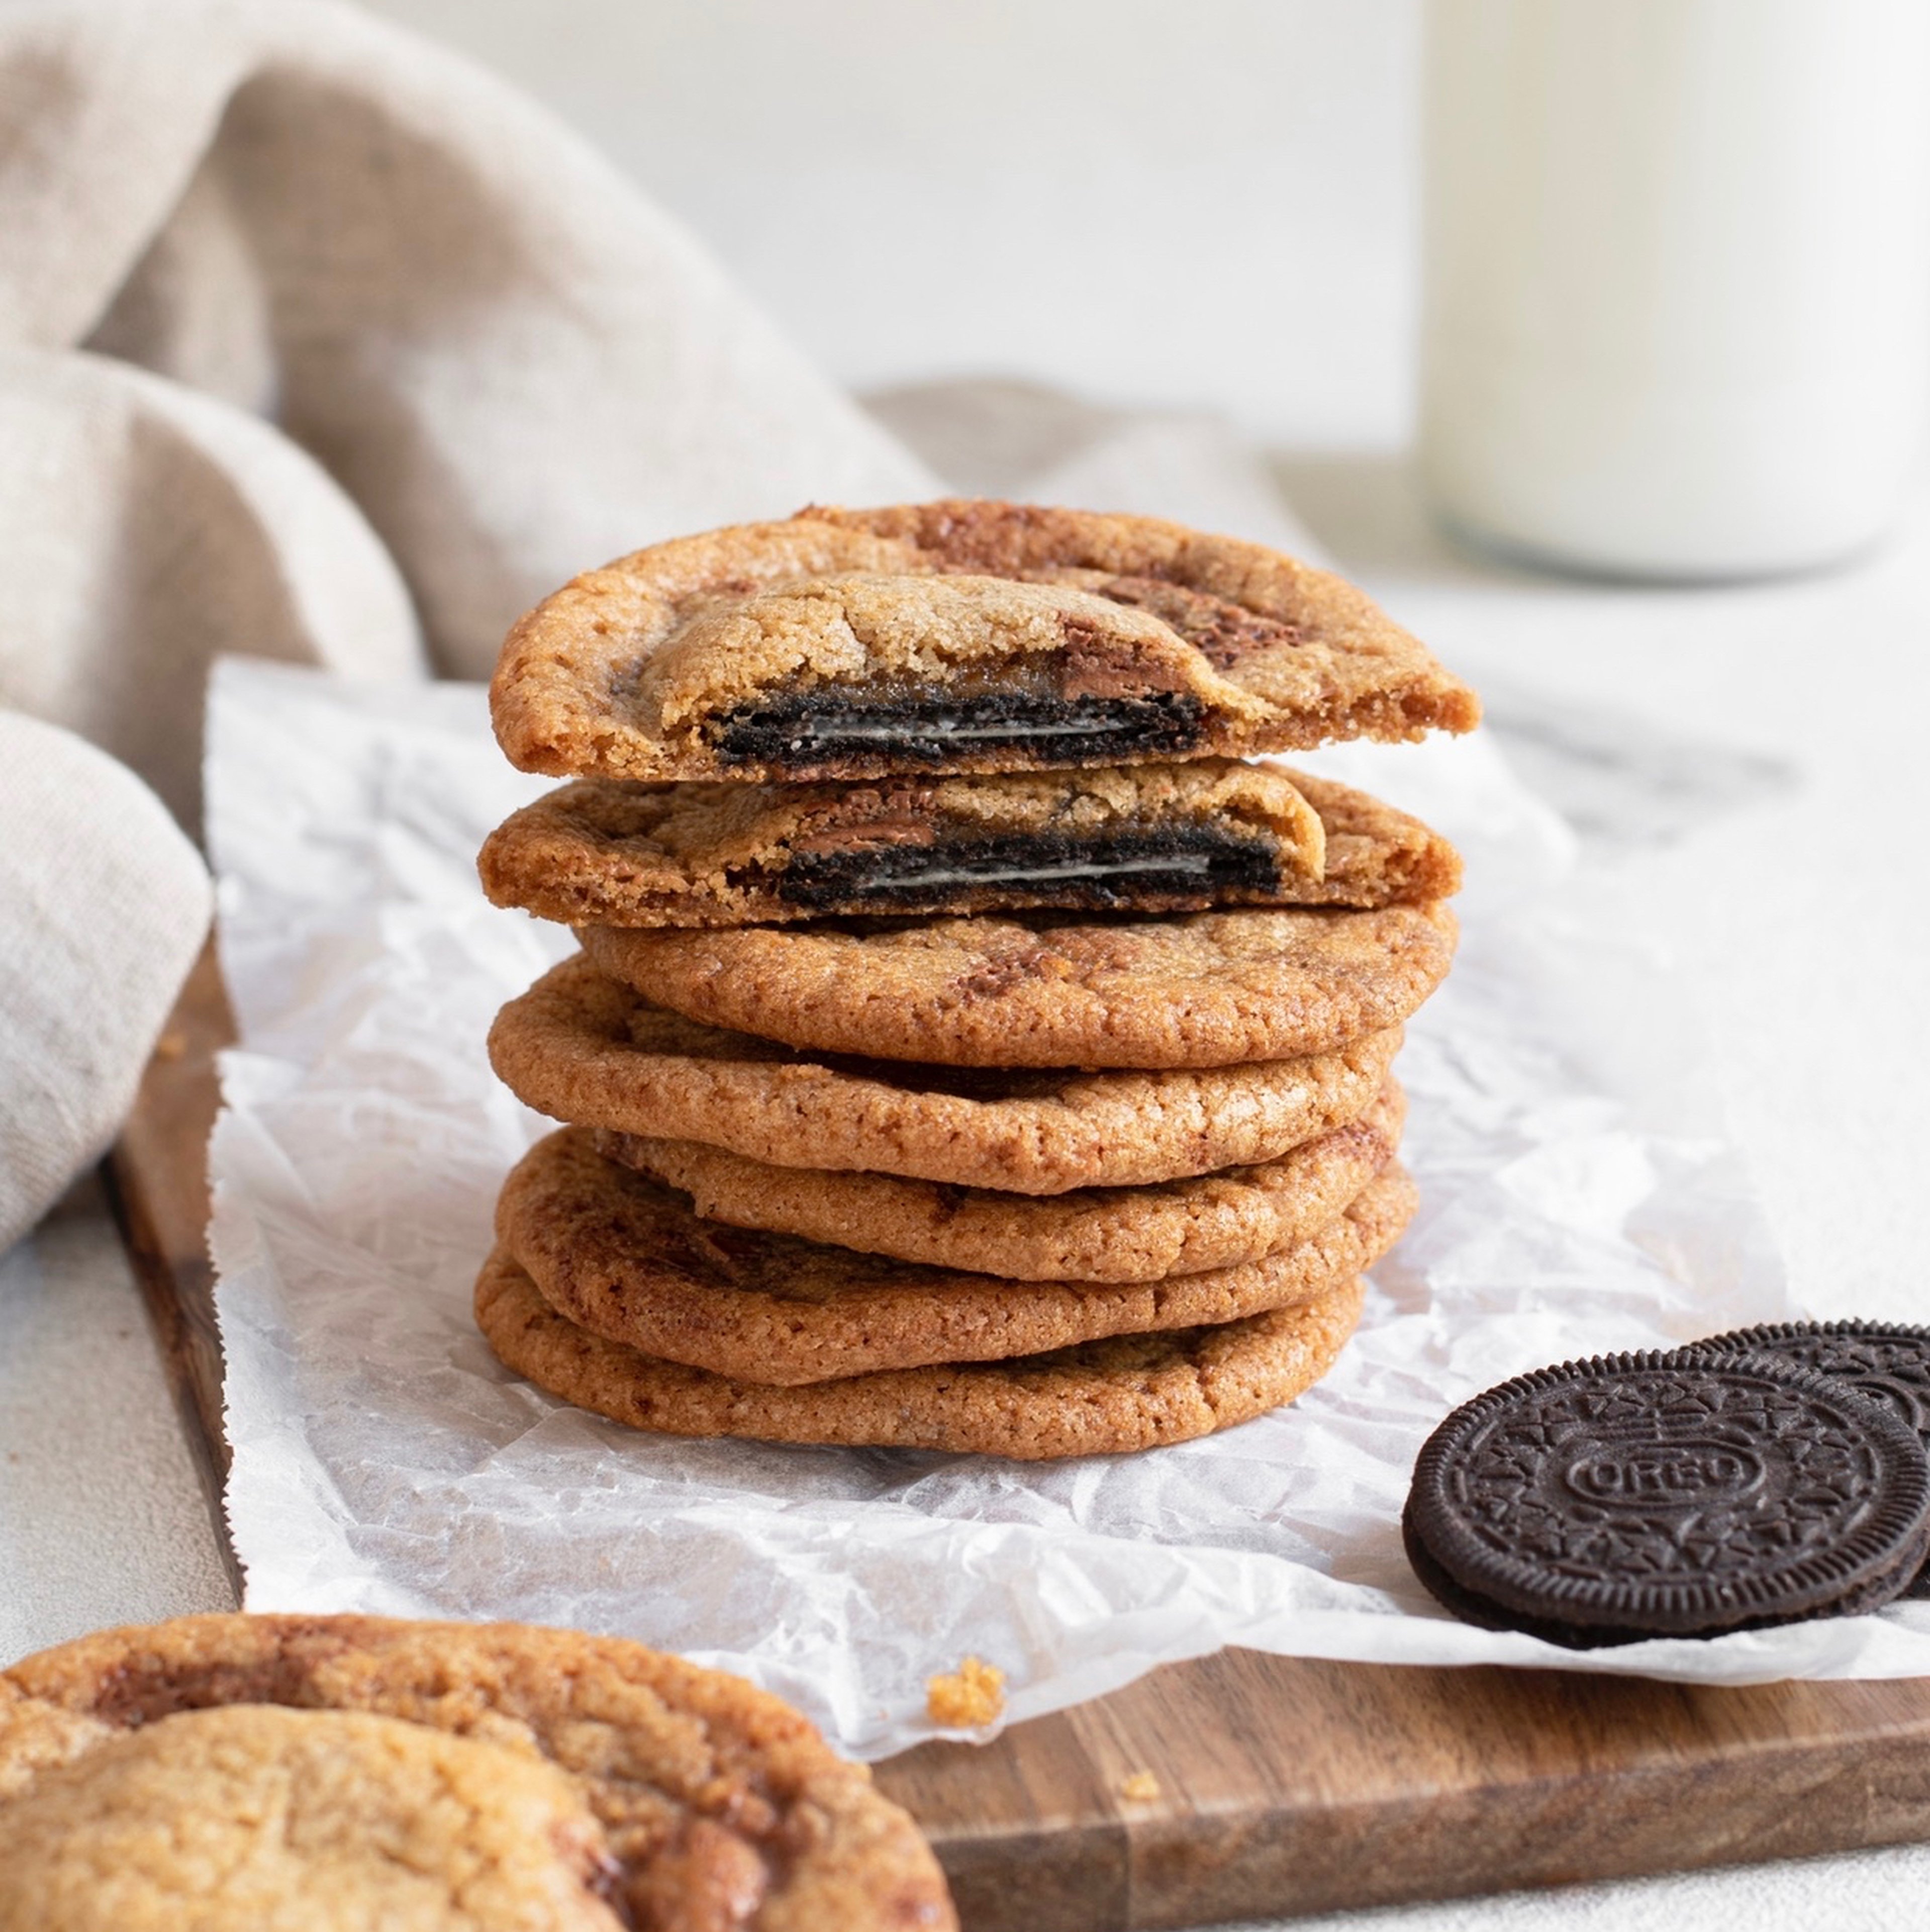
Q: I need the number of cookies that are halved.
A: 2